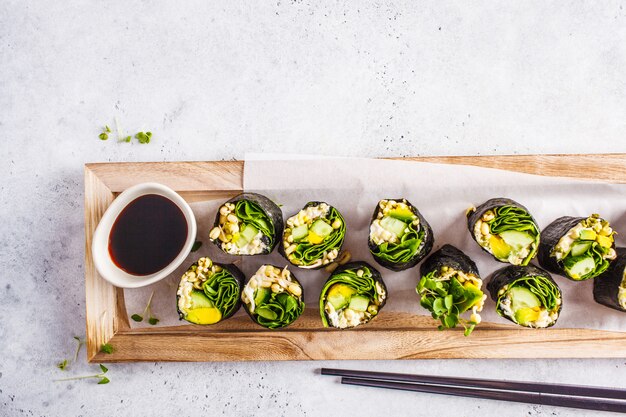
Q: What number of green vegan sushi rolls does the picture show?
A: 11